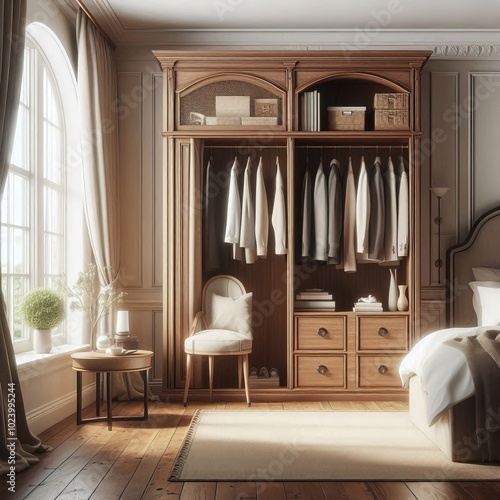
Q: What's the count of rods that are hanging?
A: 2